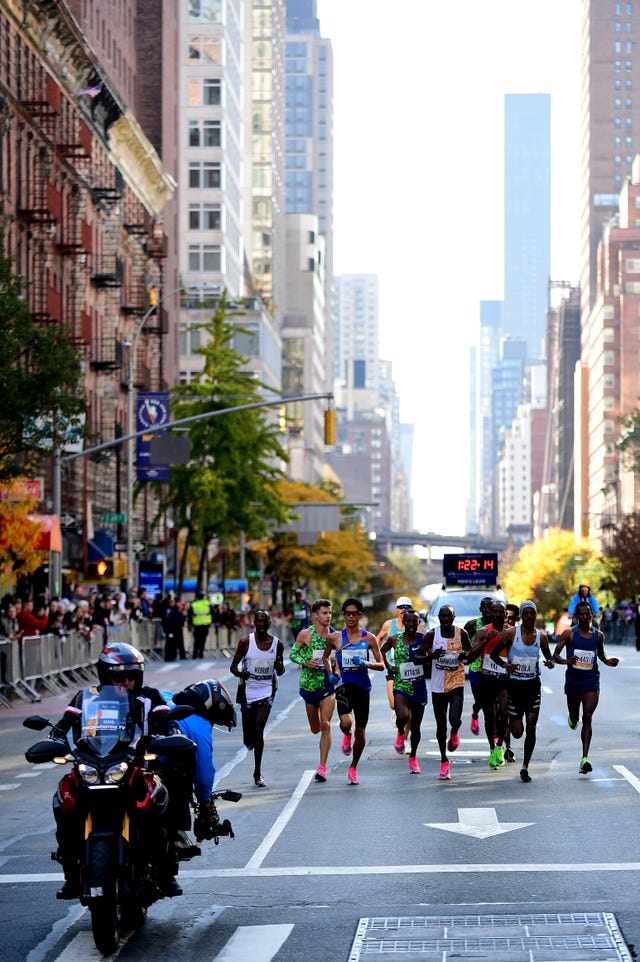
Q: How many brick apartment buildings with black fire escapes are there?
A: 1